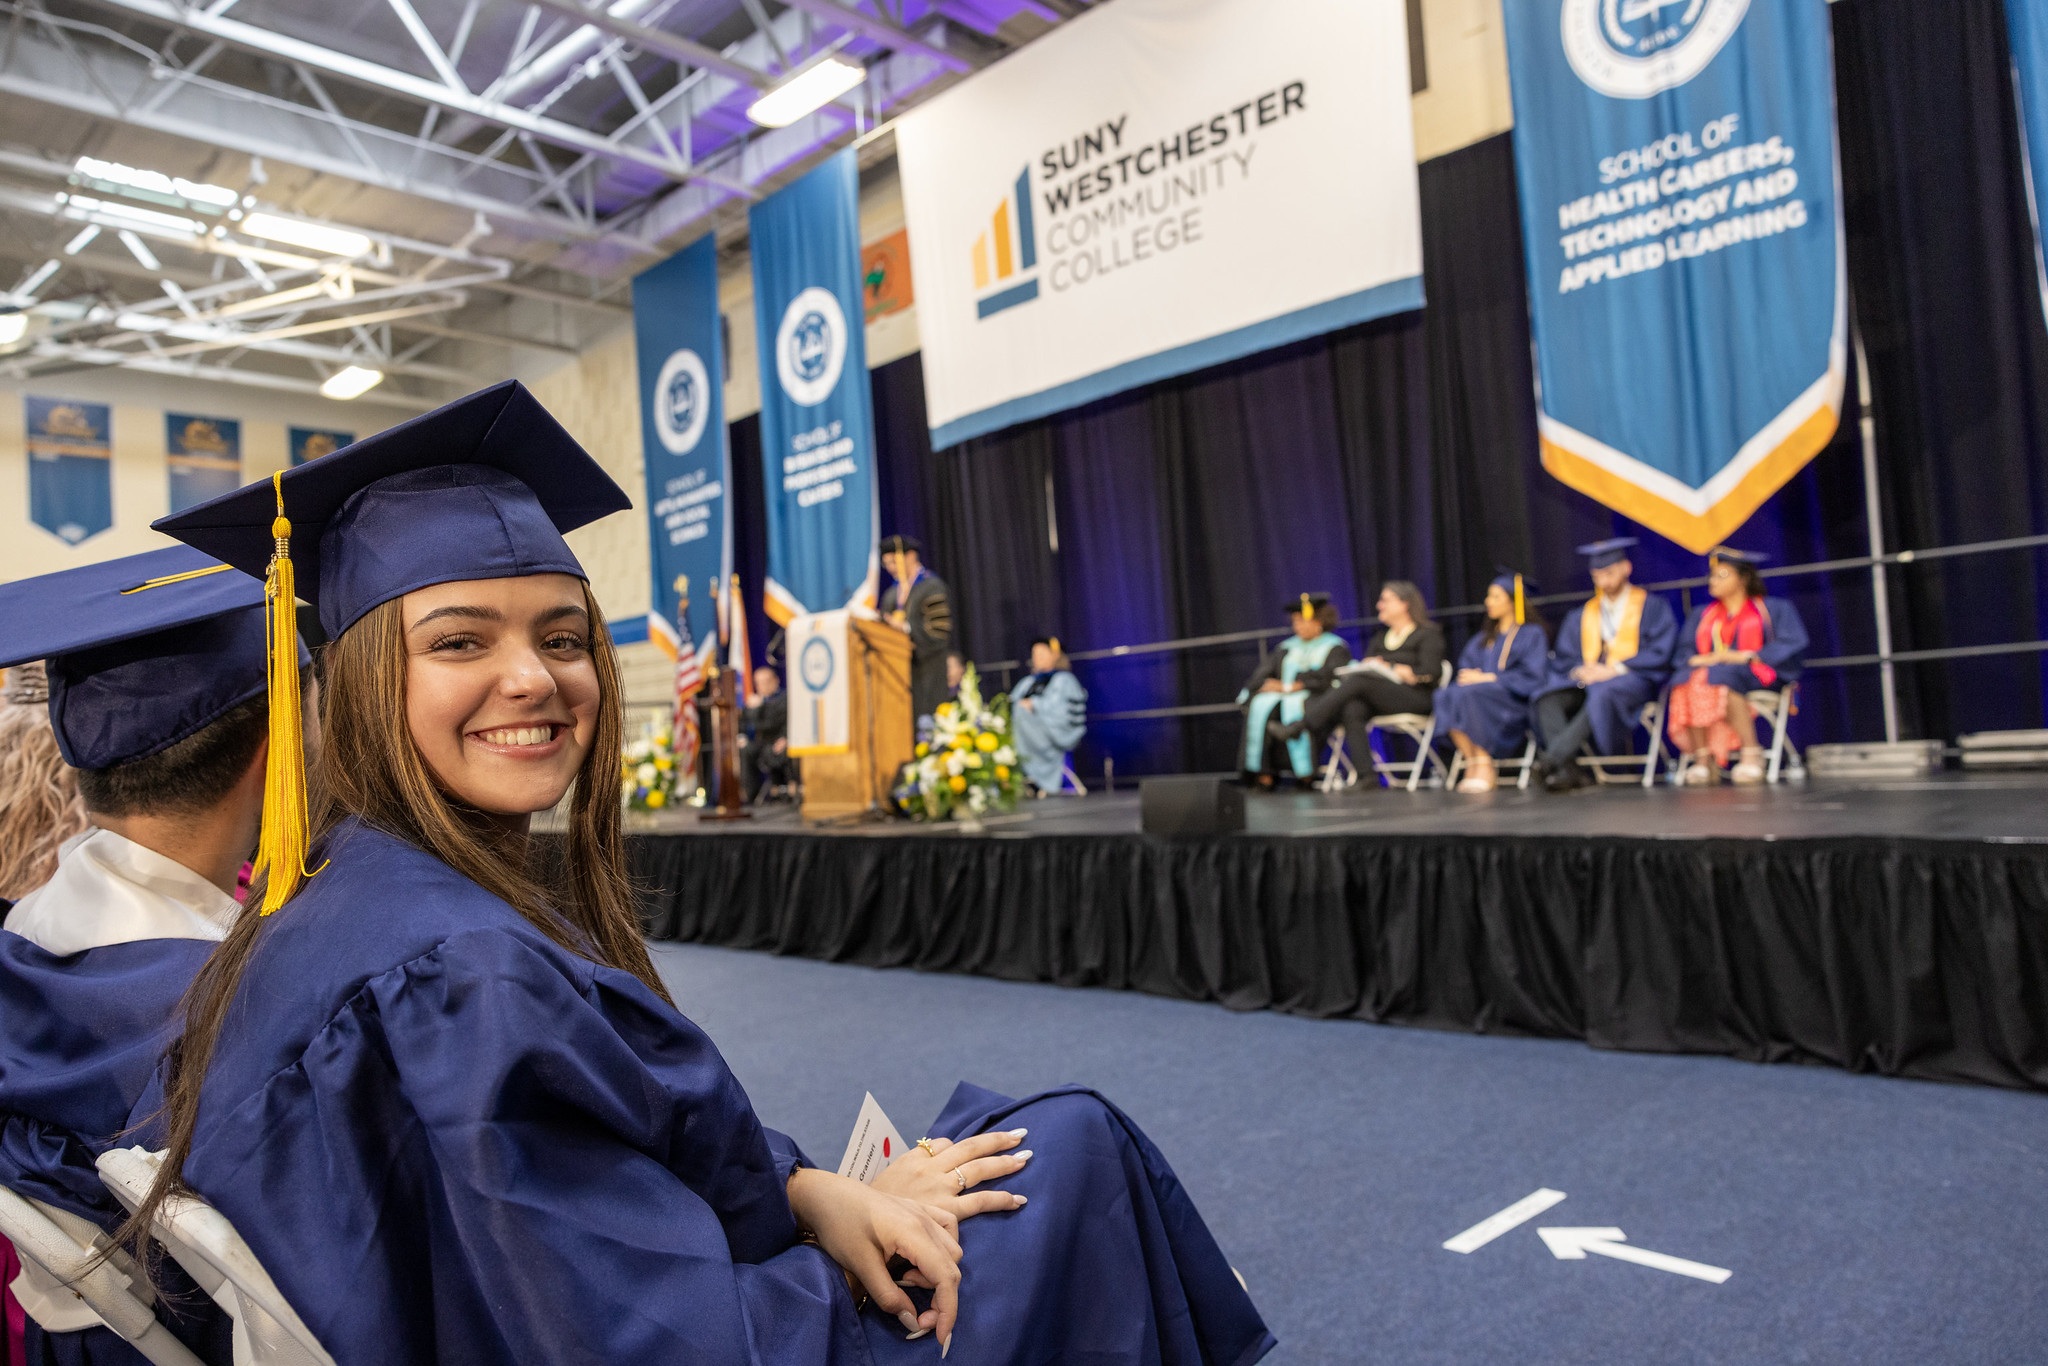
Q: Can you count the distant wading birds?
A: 0